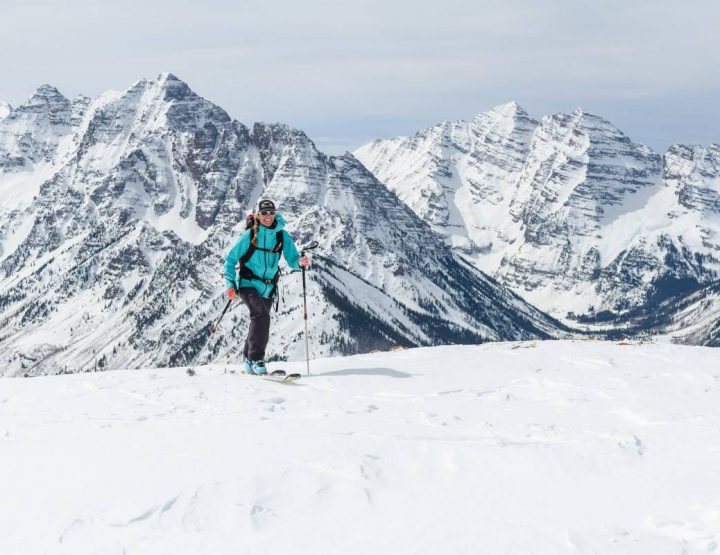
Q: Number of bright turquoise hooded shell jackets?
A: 1